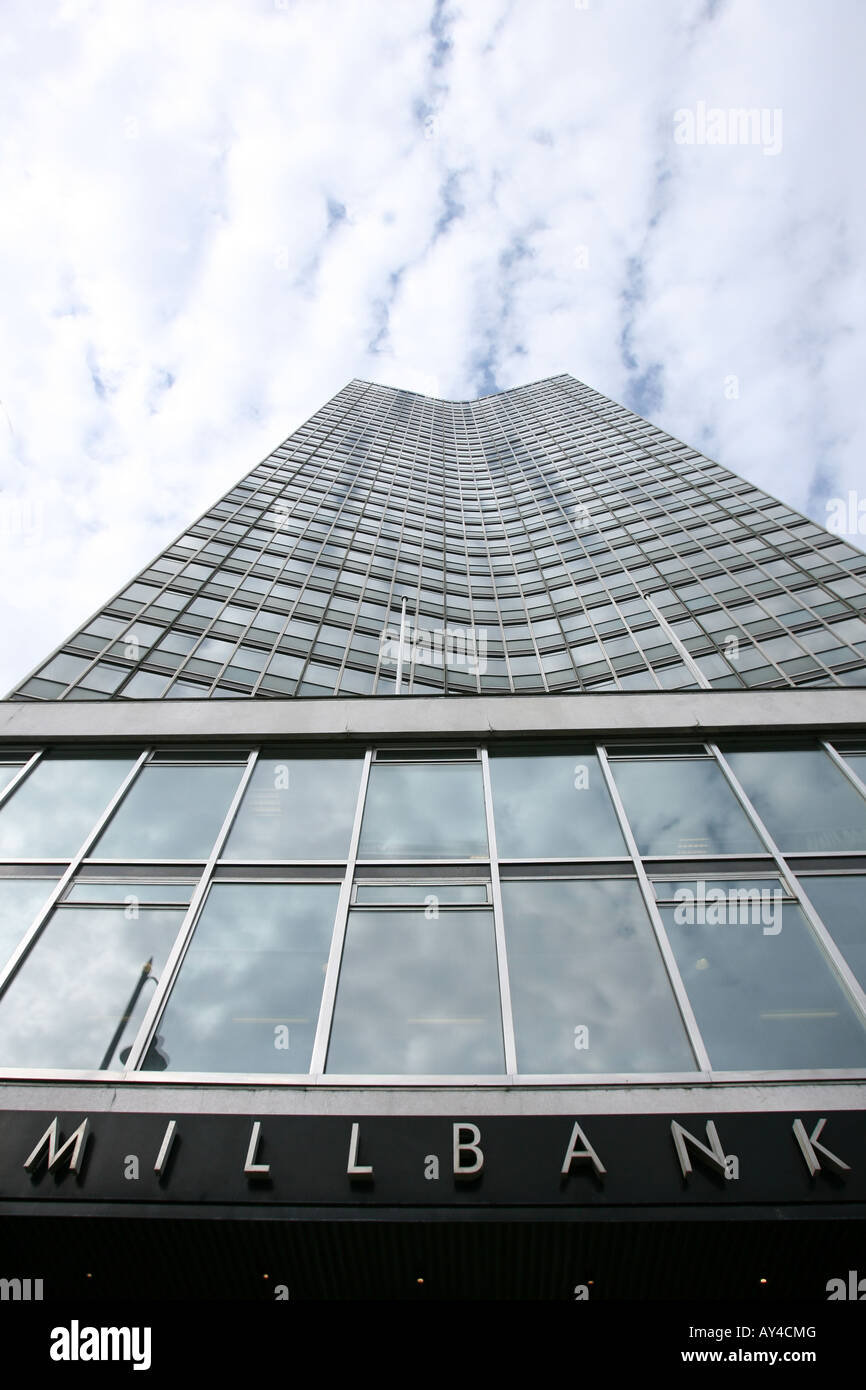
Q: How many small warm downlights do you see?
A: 5